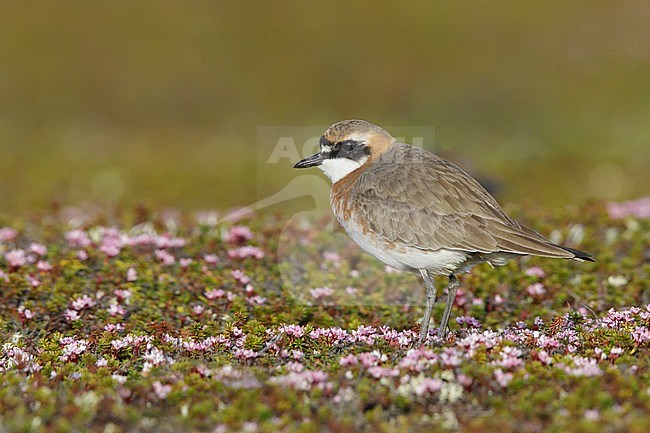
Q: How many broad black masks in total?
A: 1